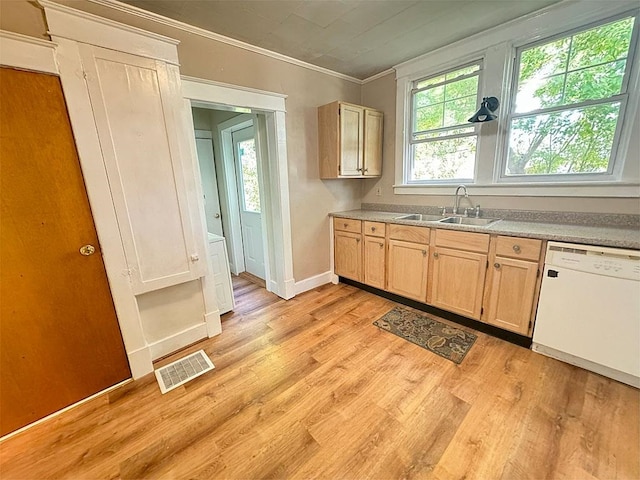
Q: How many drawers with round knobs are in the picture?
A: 3